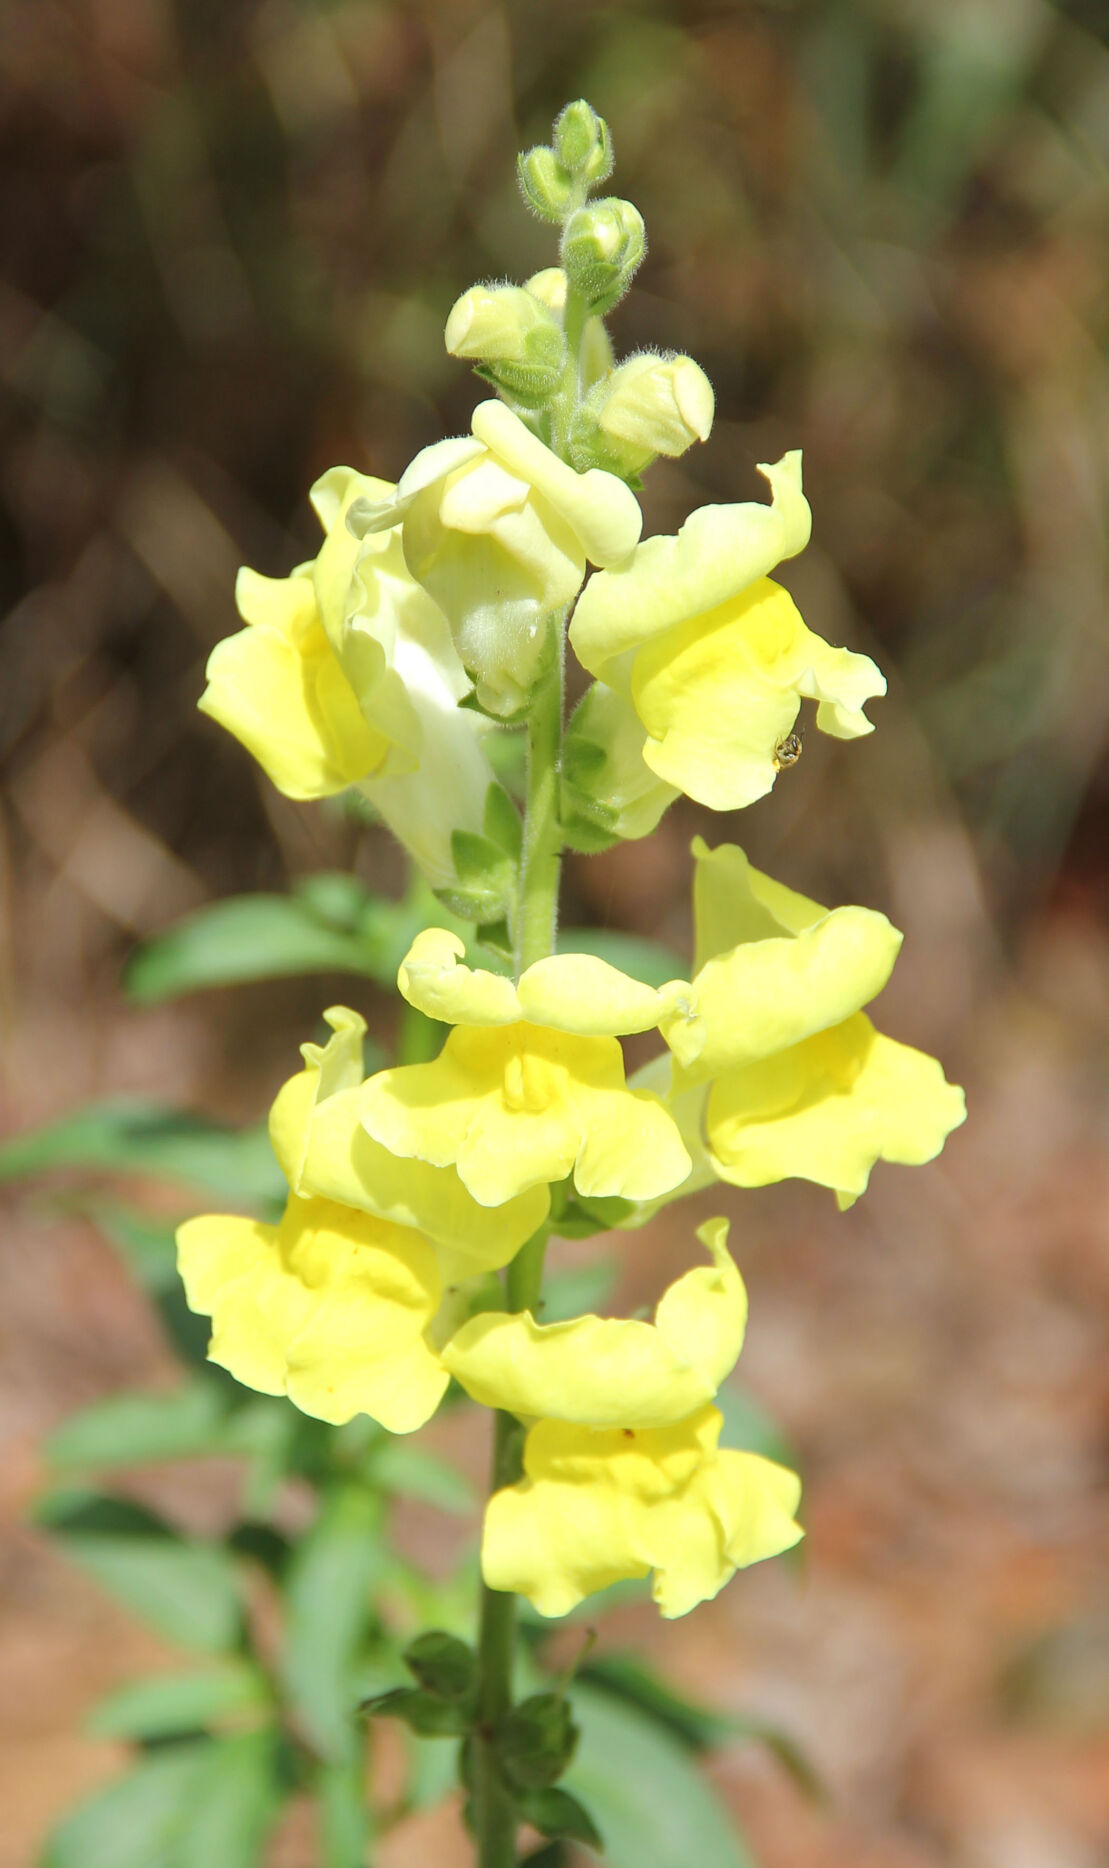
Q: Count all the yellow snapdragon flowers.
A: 7